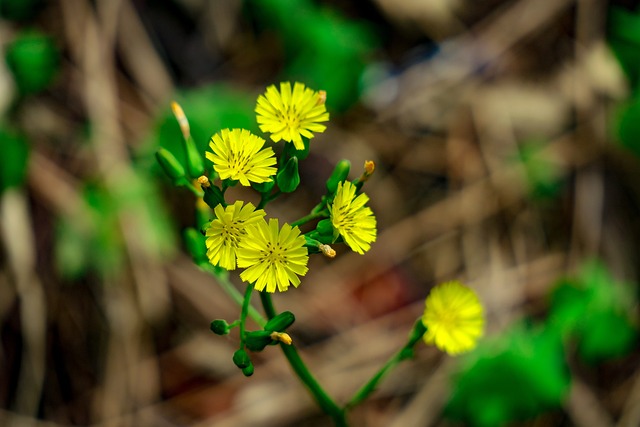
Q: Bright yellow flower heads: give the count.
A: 6